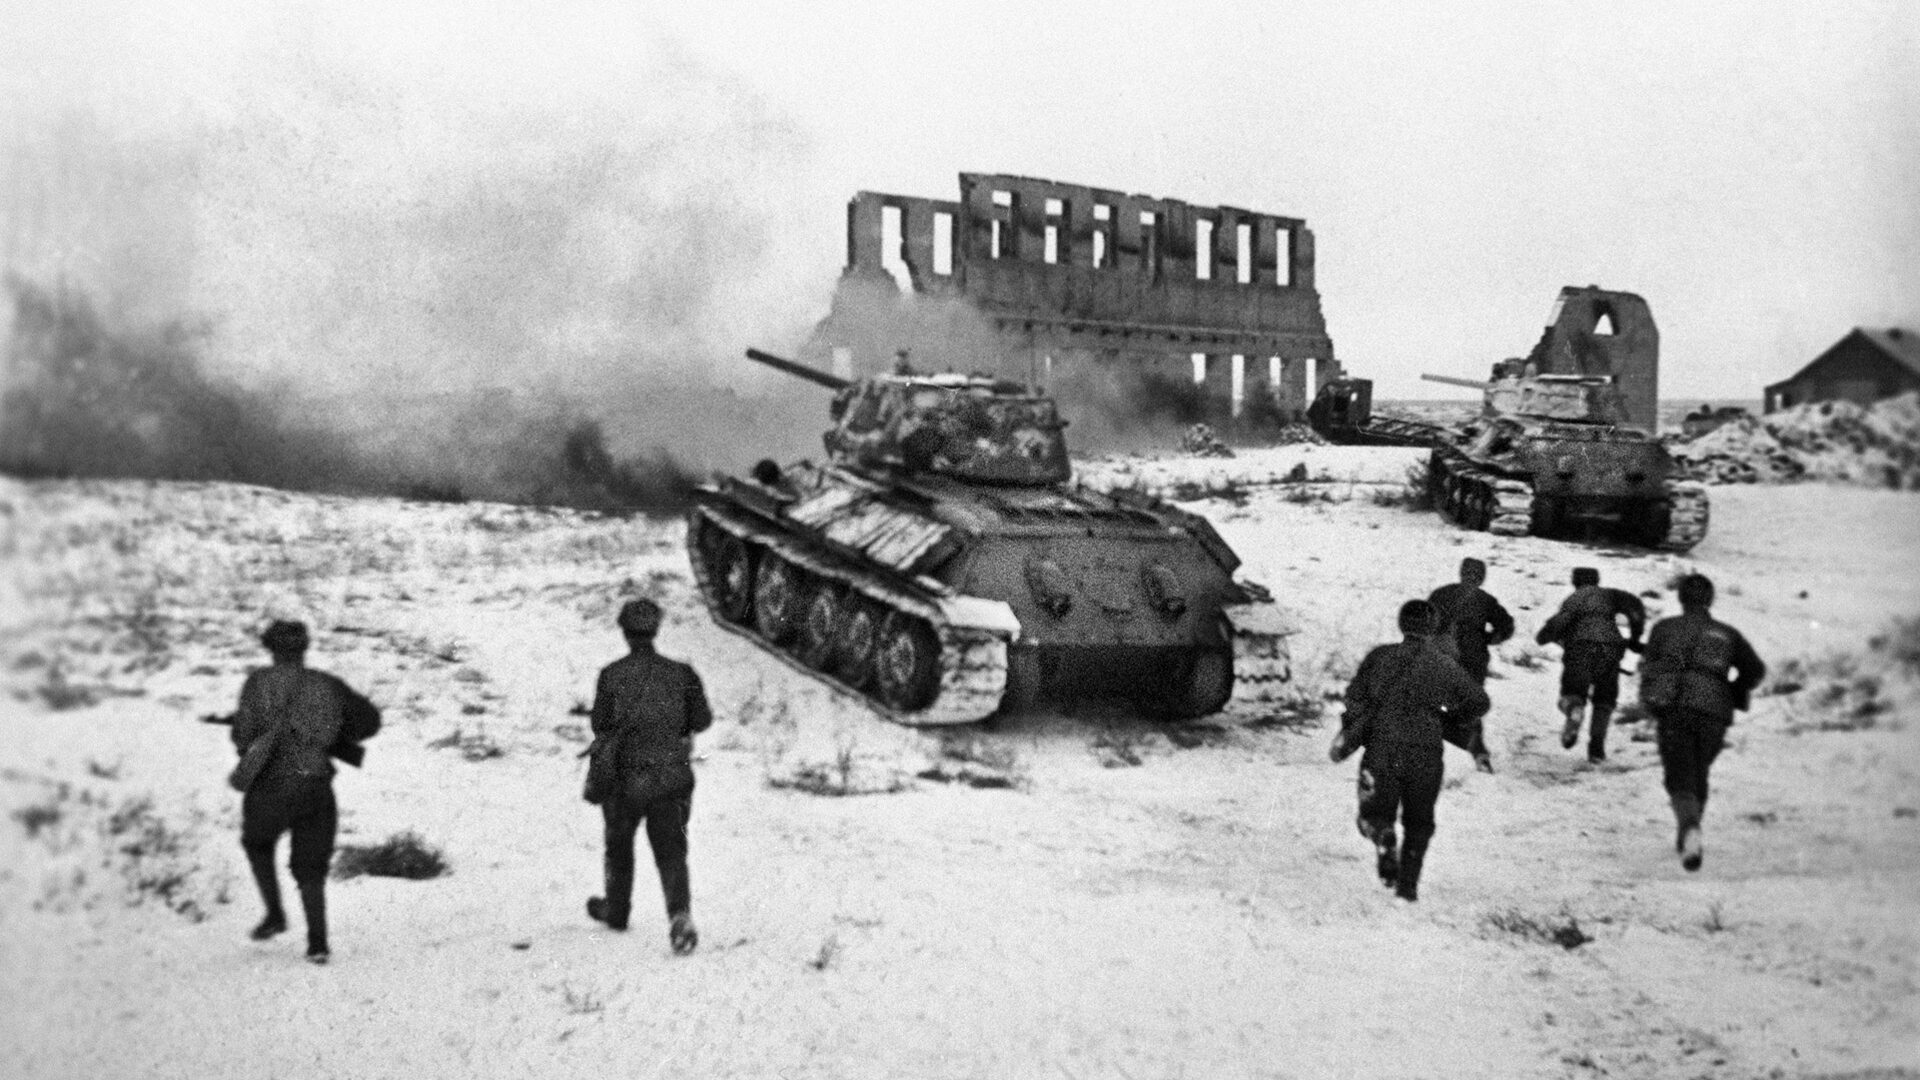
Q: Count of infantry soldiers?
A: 6